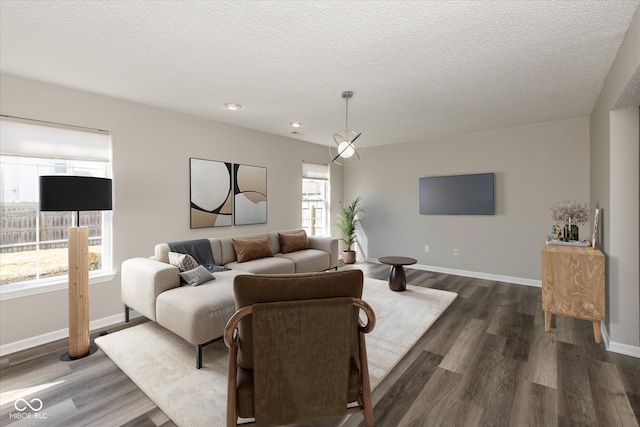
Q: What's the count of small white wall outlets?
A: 2